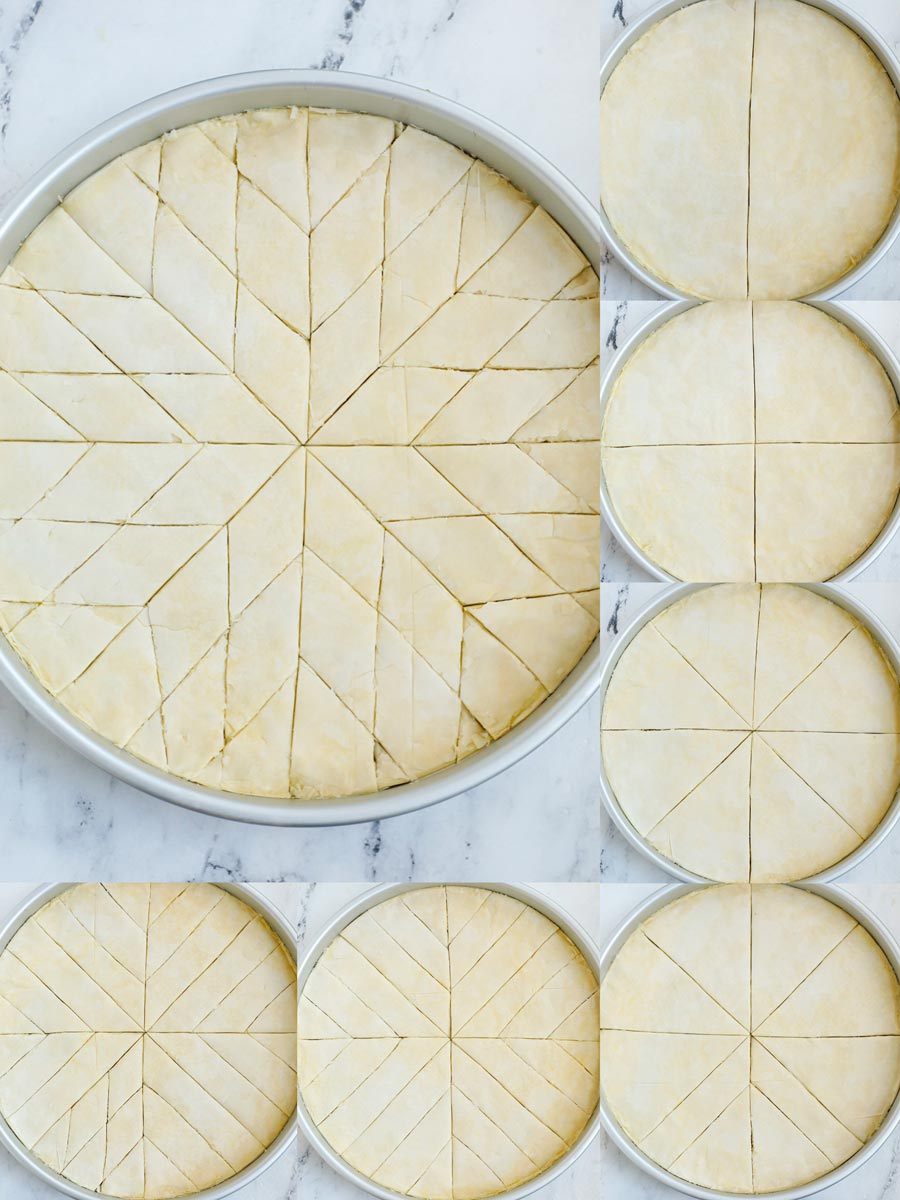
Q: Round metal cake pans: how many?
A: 7